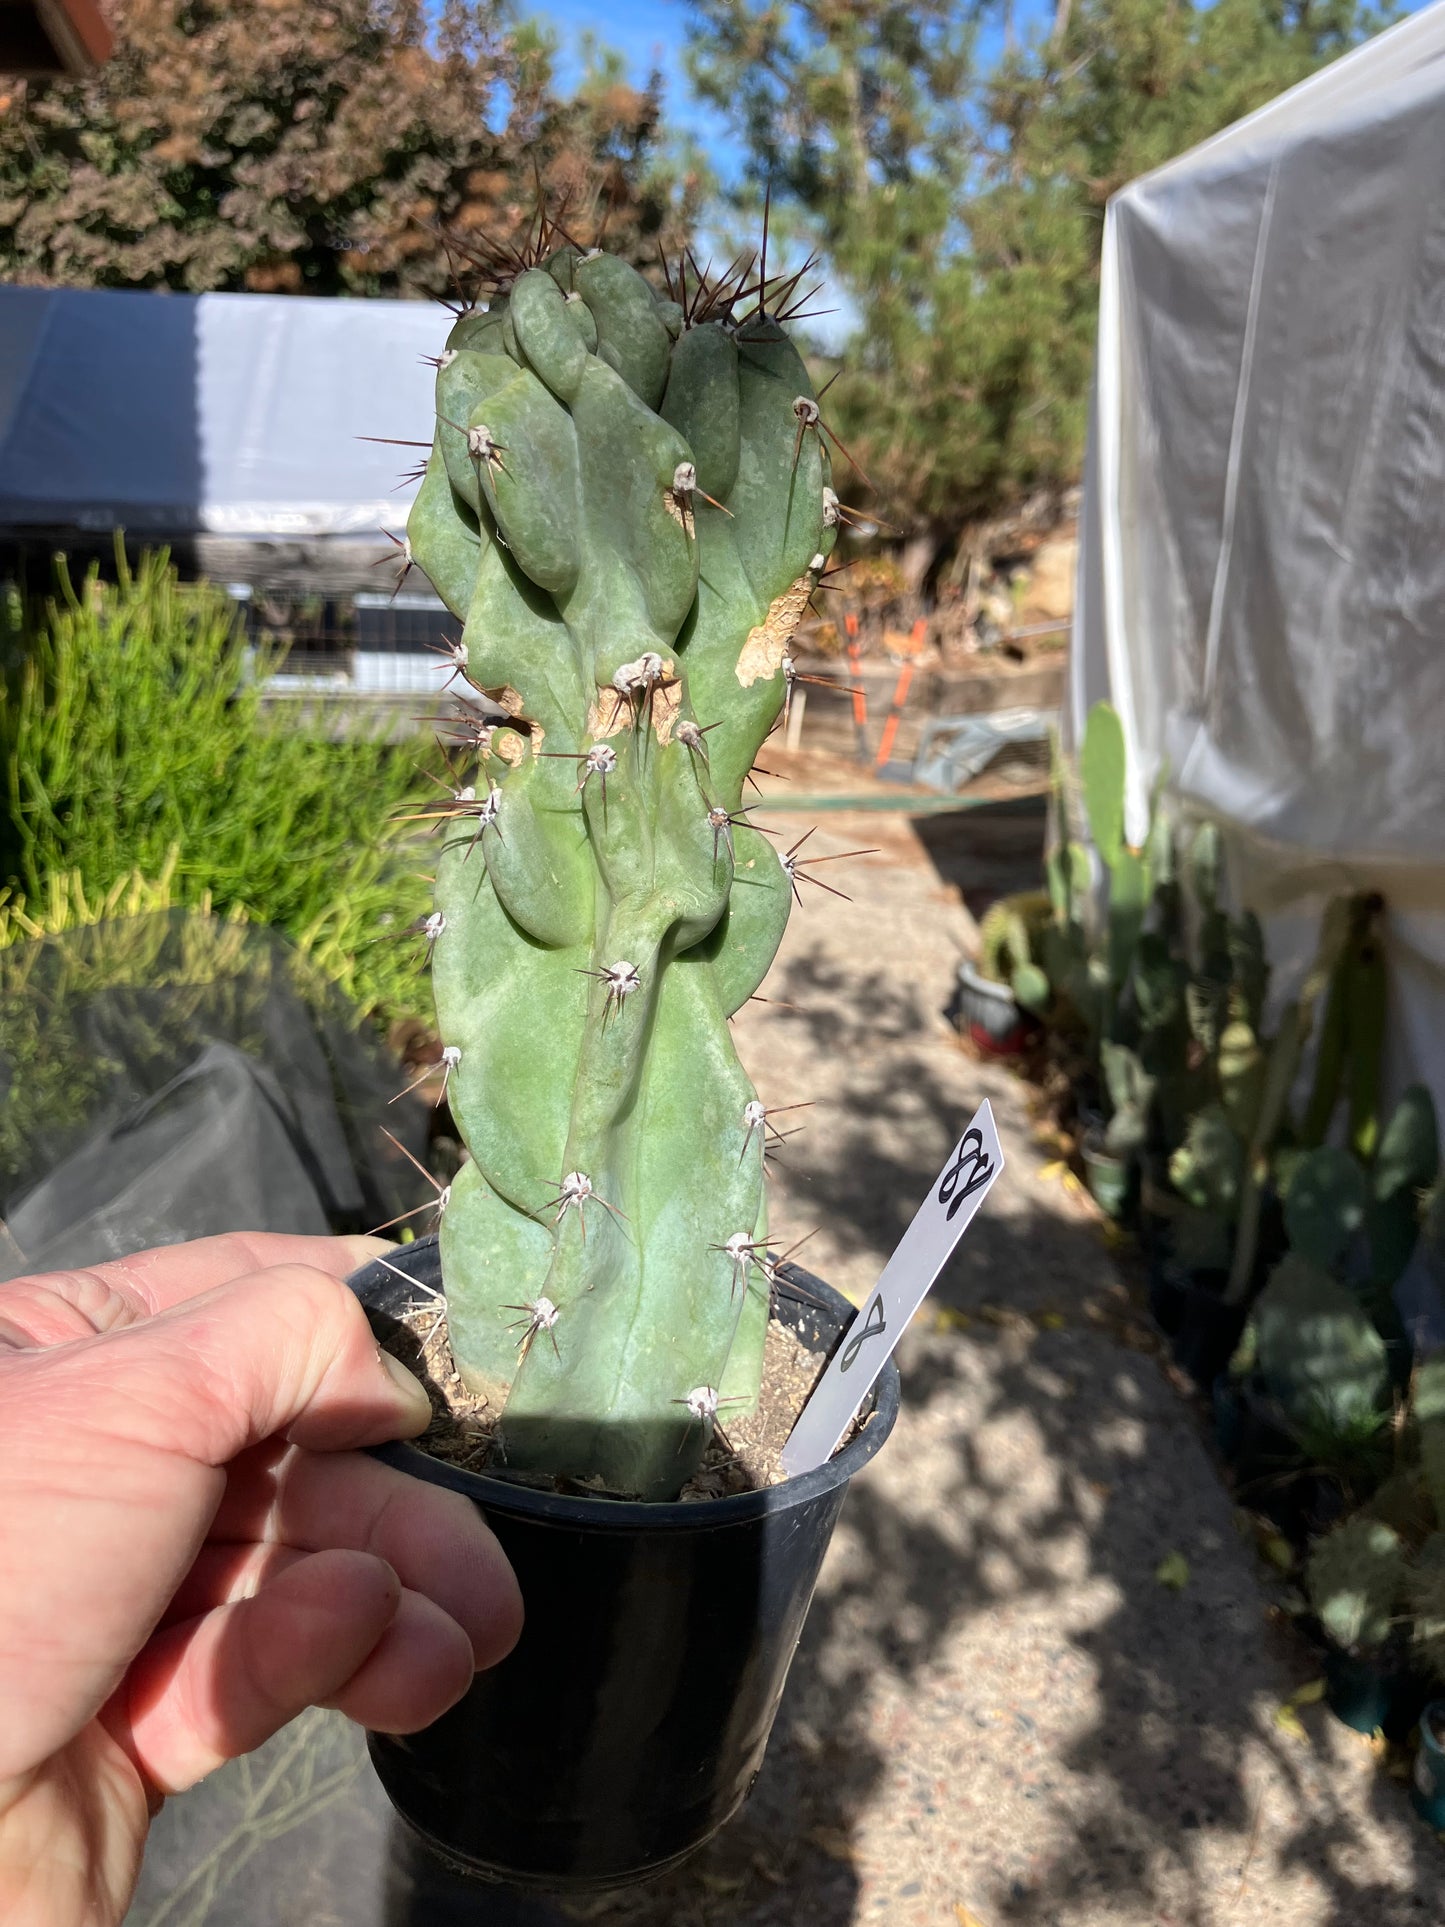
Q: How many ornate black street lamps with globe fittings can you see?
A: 0